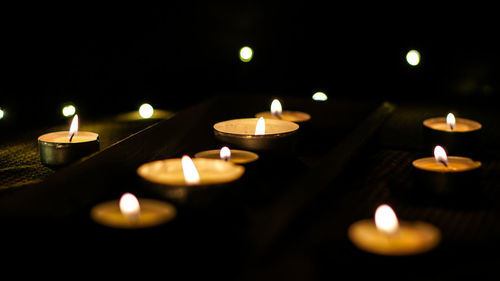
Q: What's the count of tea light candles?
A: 9